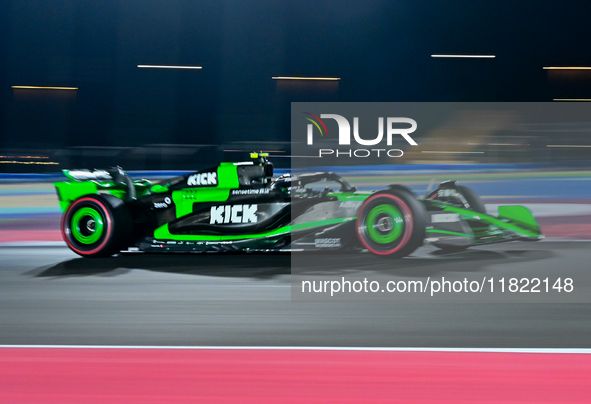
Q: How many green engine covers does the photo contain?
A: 1